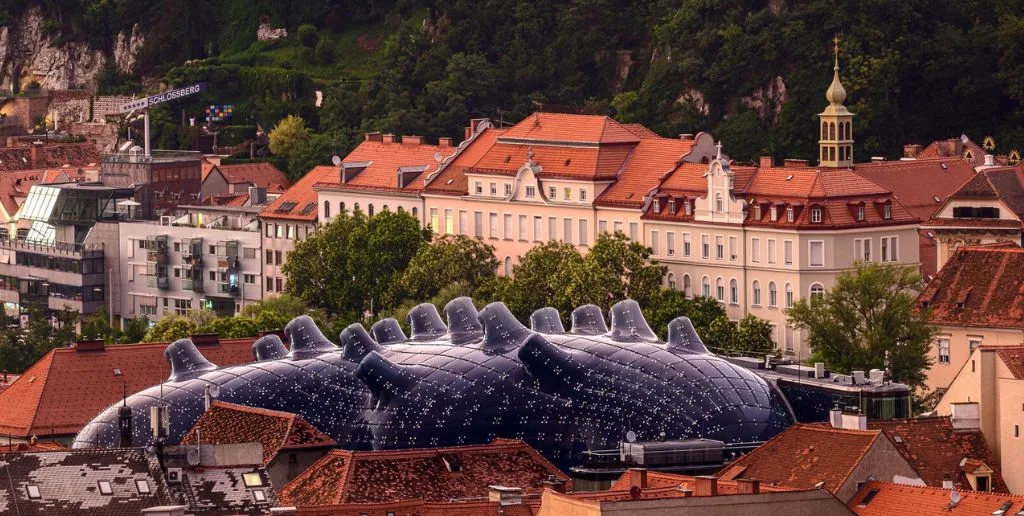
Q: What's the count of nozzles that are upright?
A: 12